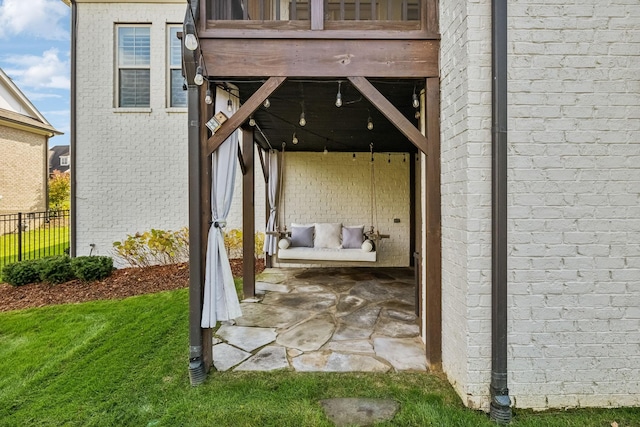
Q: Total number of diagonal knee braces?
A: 4